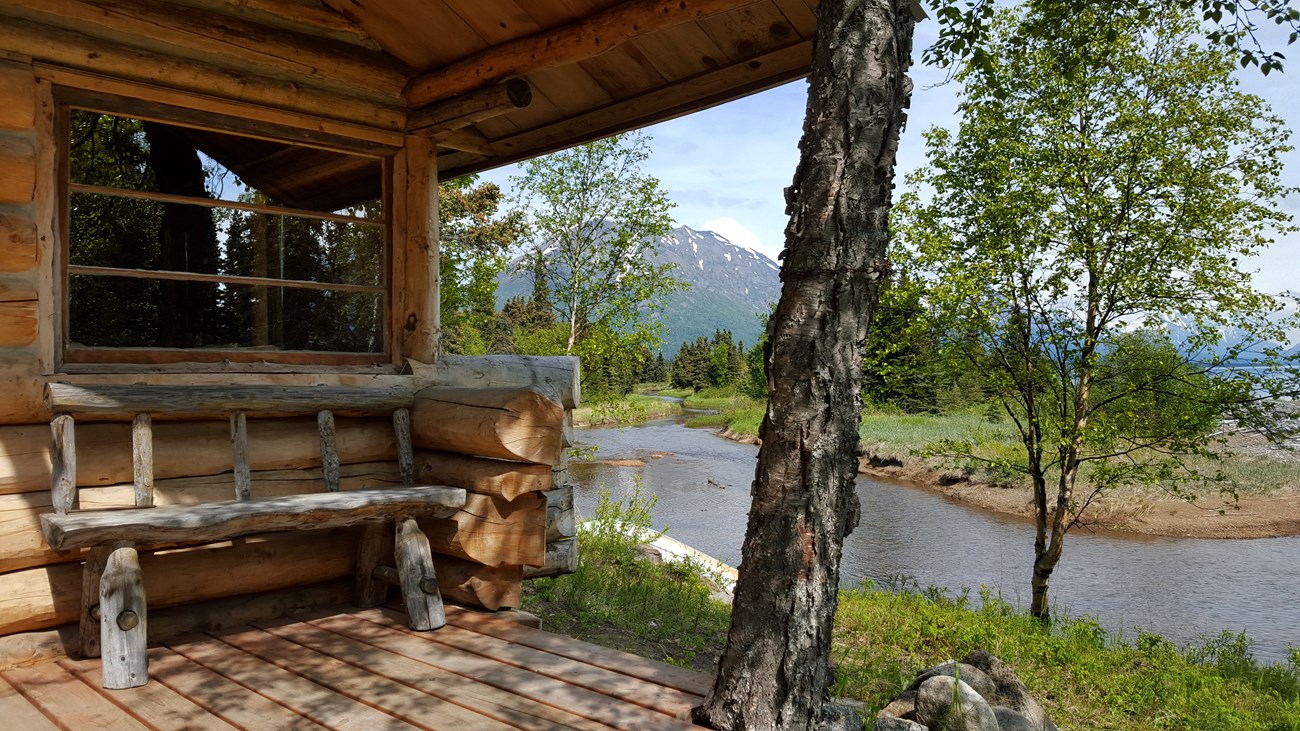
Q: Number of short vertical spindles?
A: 5